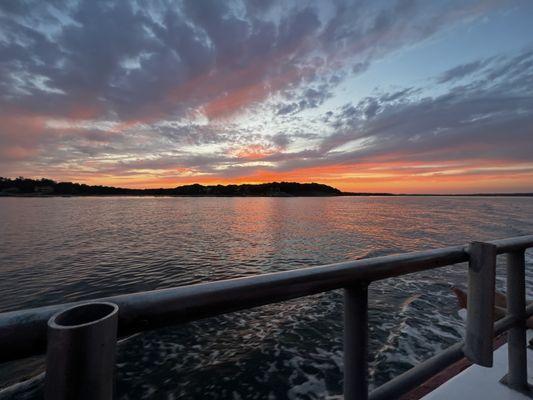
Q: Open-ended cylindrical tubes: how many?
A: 2